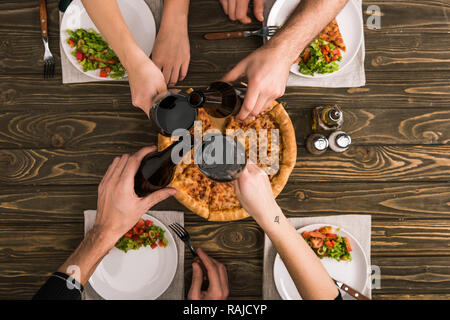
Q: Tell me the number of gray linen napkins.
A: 4